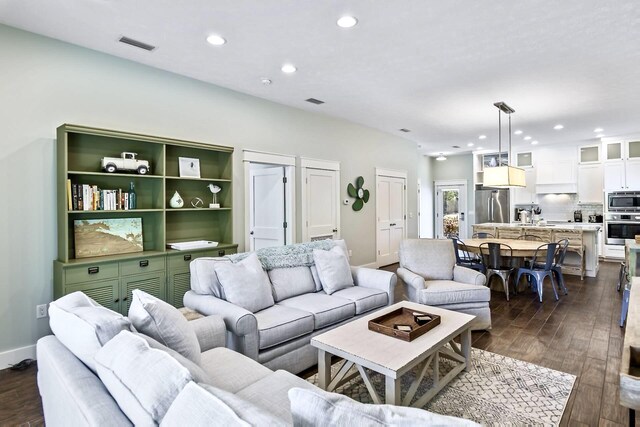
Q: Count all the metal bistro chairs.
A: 6